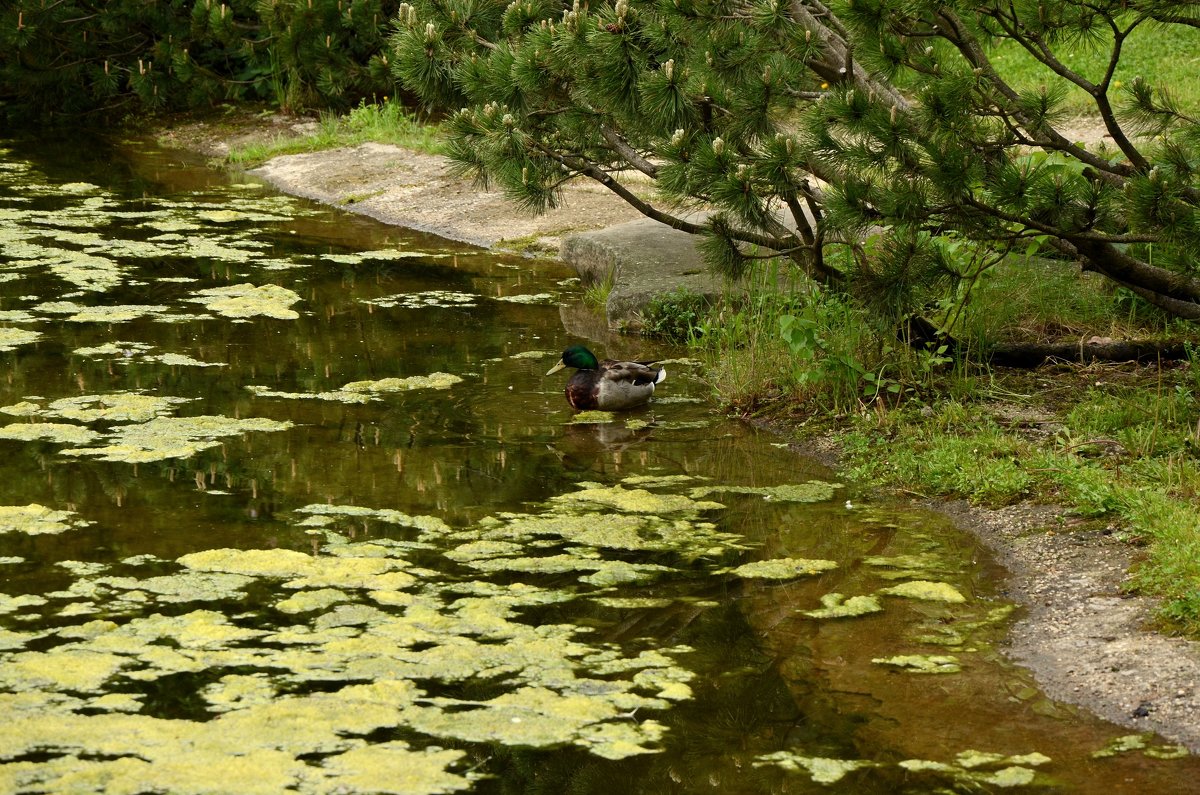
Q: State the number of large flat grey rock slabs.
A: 1